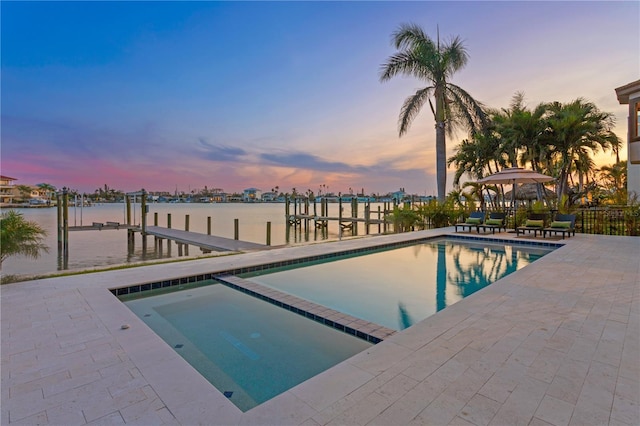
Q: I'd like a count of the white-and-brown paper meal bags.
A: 0